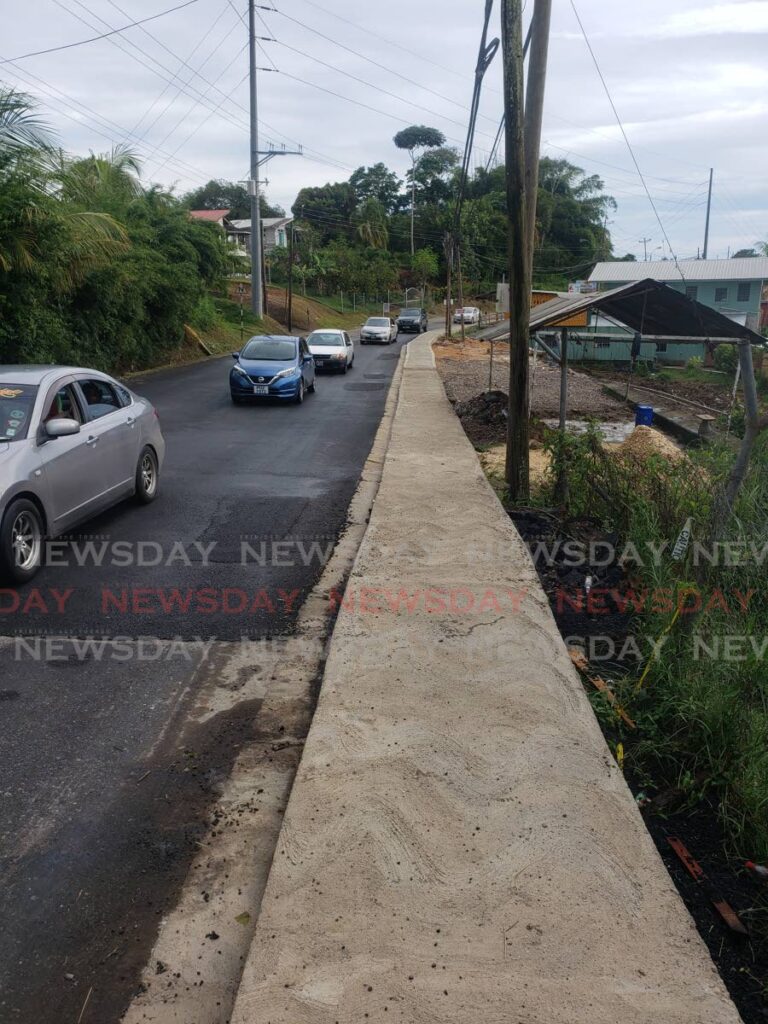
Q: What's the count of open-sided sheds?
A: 1